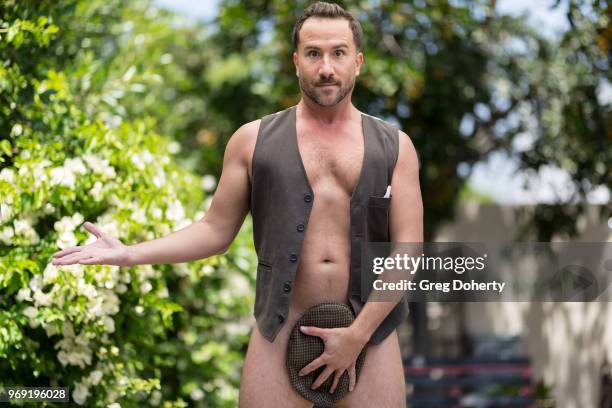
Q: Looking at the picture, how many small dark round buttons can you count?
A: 5